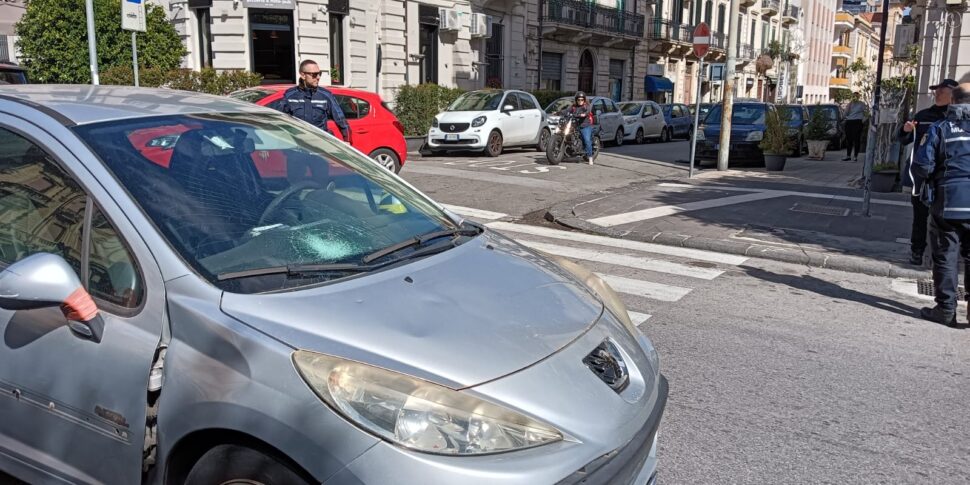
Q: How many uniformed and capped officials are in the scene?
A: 1